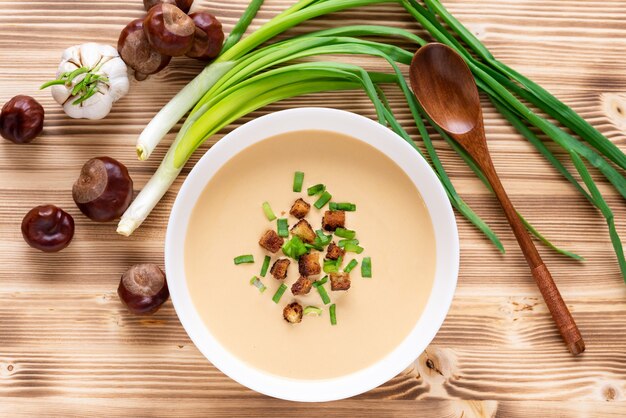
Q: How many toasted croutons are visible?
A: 10